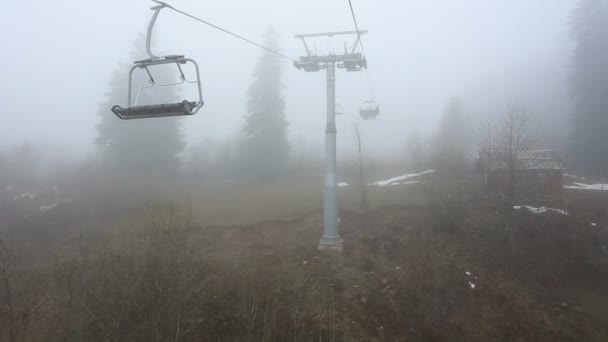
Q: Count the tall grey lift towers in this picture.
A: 1